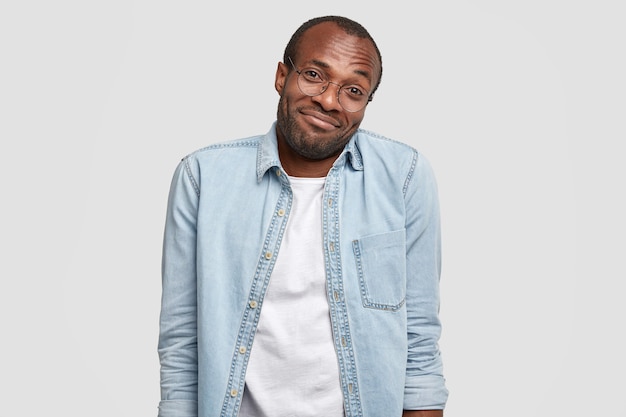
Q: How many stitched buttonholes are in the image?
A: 5